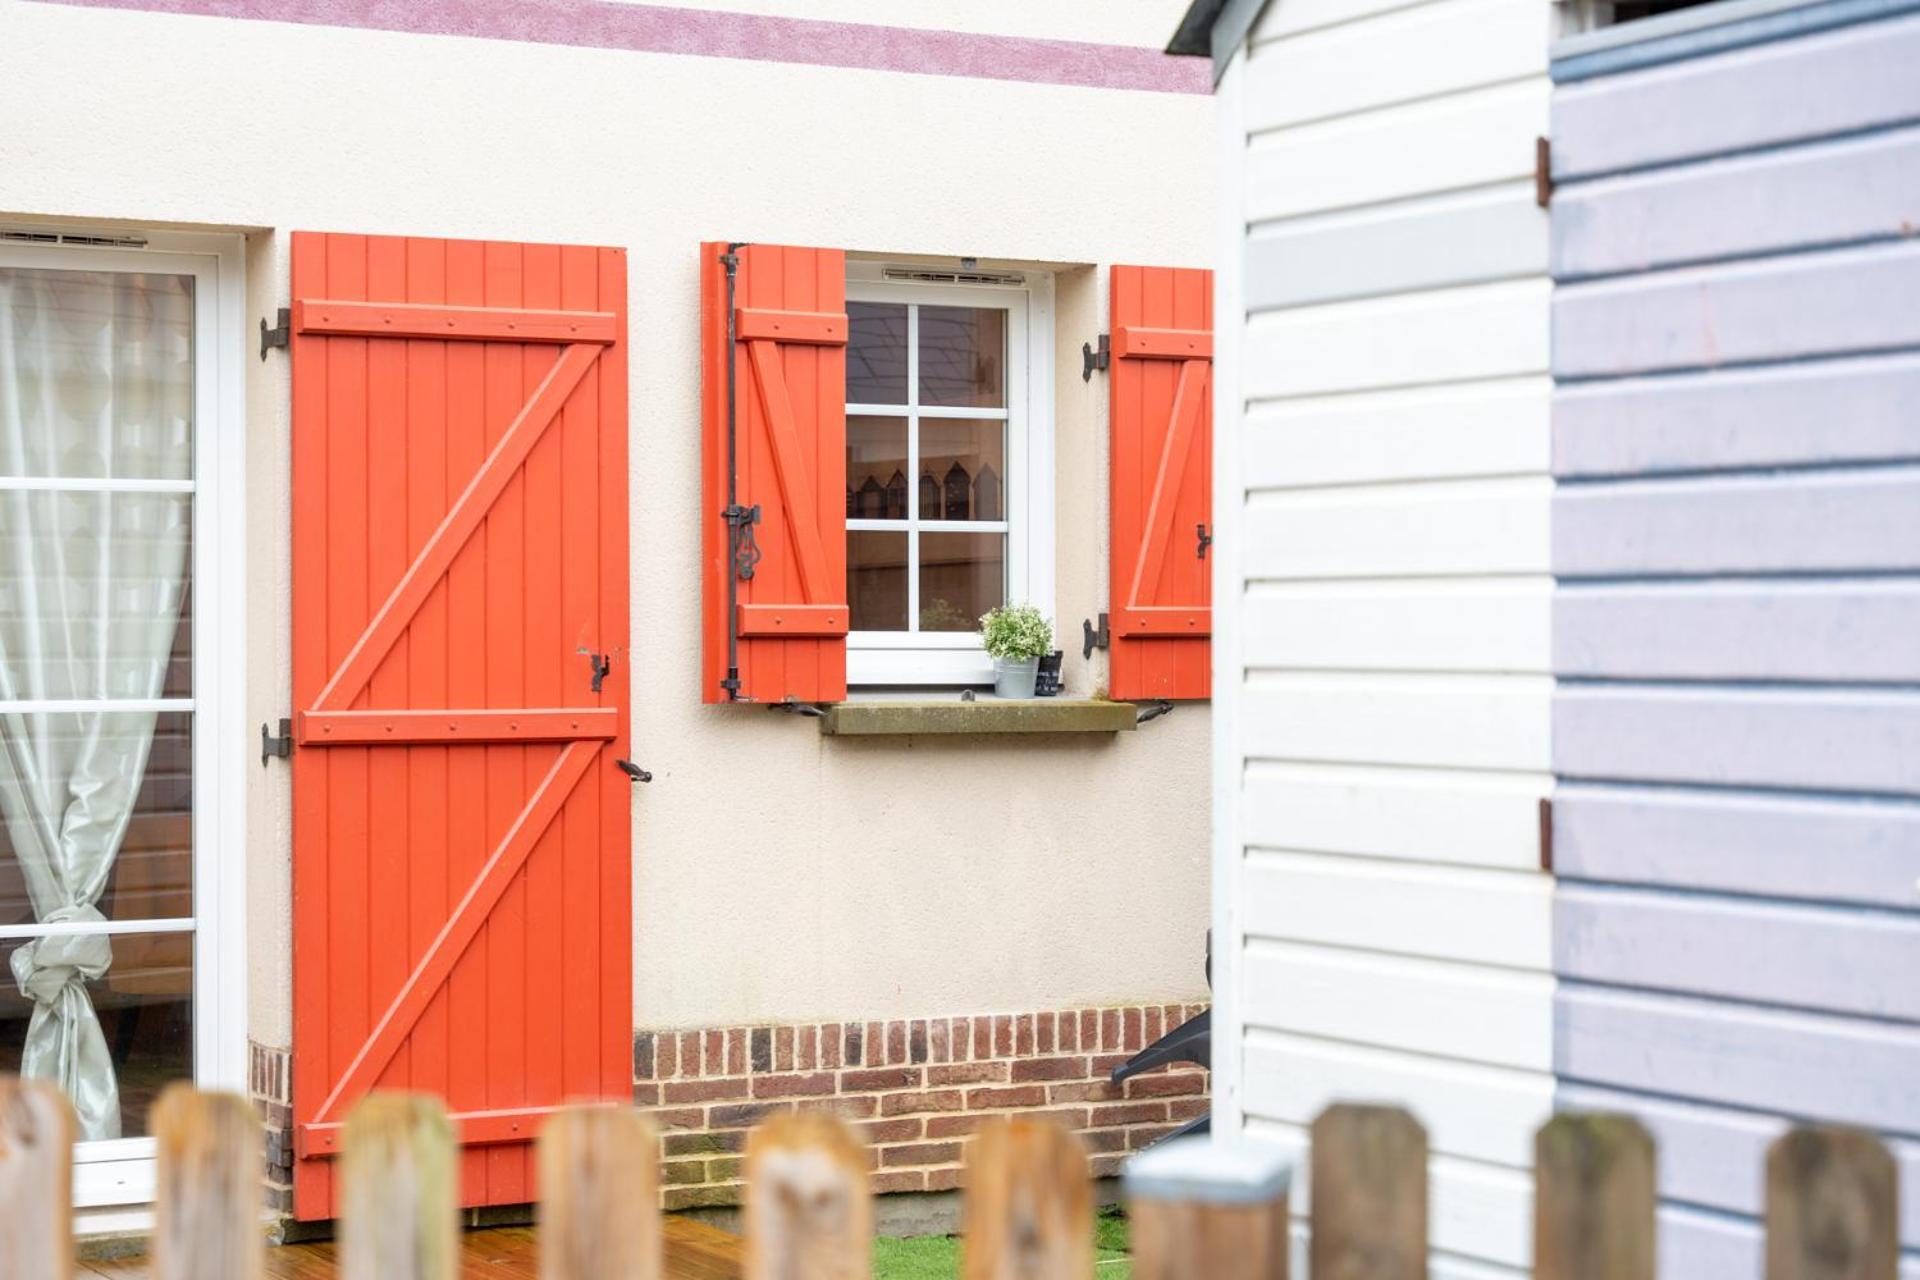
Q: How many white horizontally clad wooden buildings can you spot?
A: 1